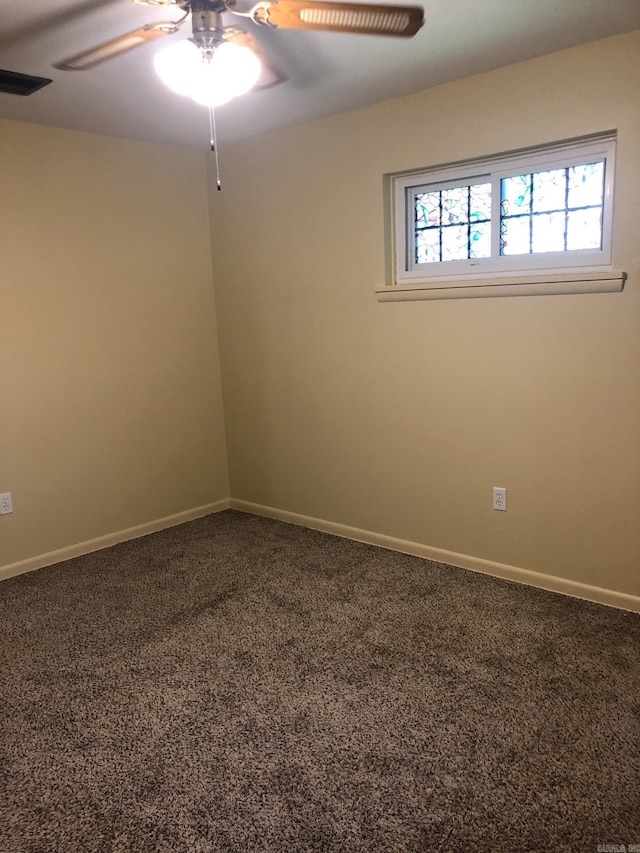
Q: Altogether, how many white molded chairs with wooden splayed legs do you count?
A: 0